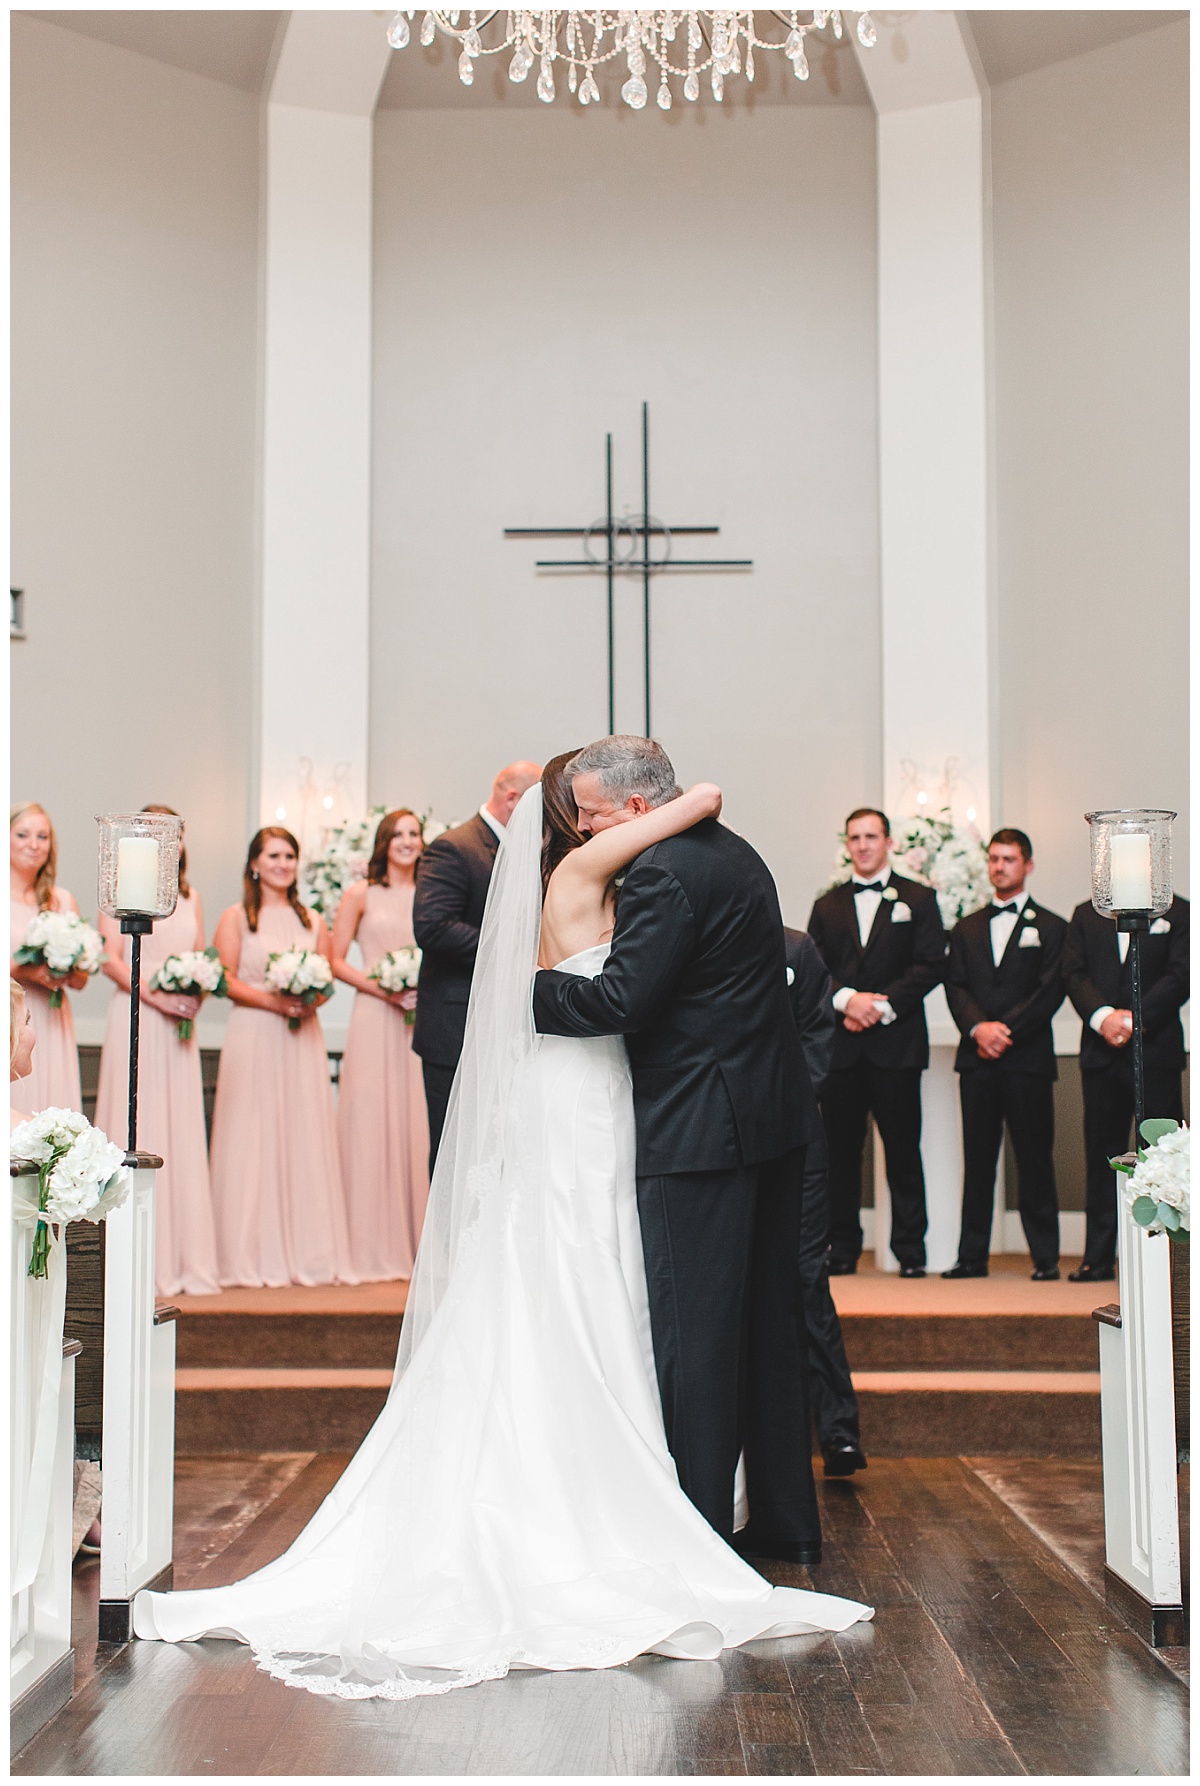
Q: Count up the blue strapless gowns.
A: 0